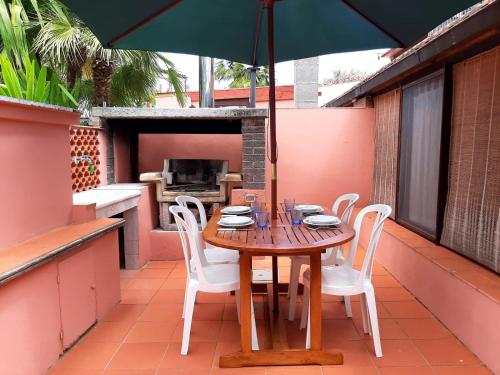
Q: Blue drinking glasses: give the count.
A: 4